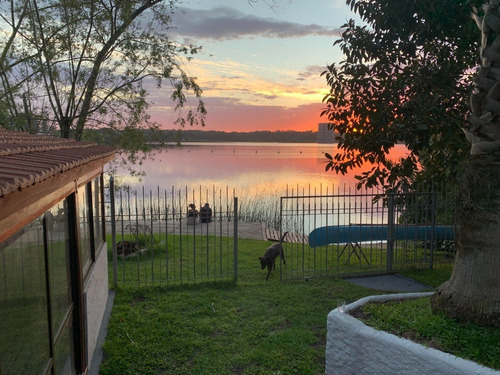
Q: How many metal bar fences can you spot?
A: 2